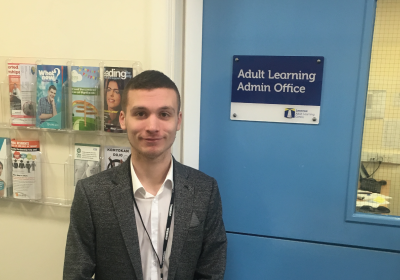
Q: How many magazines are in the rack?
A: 8